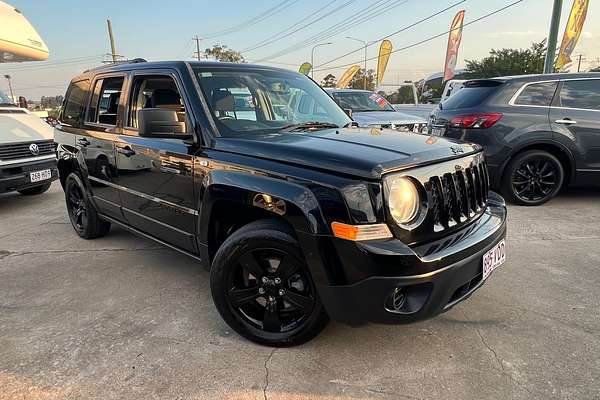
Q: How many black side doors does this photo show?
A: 2